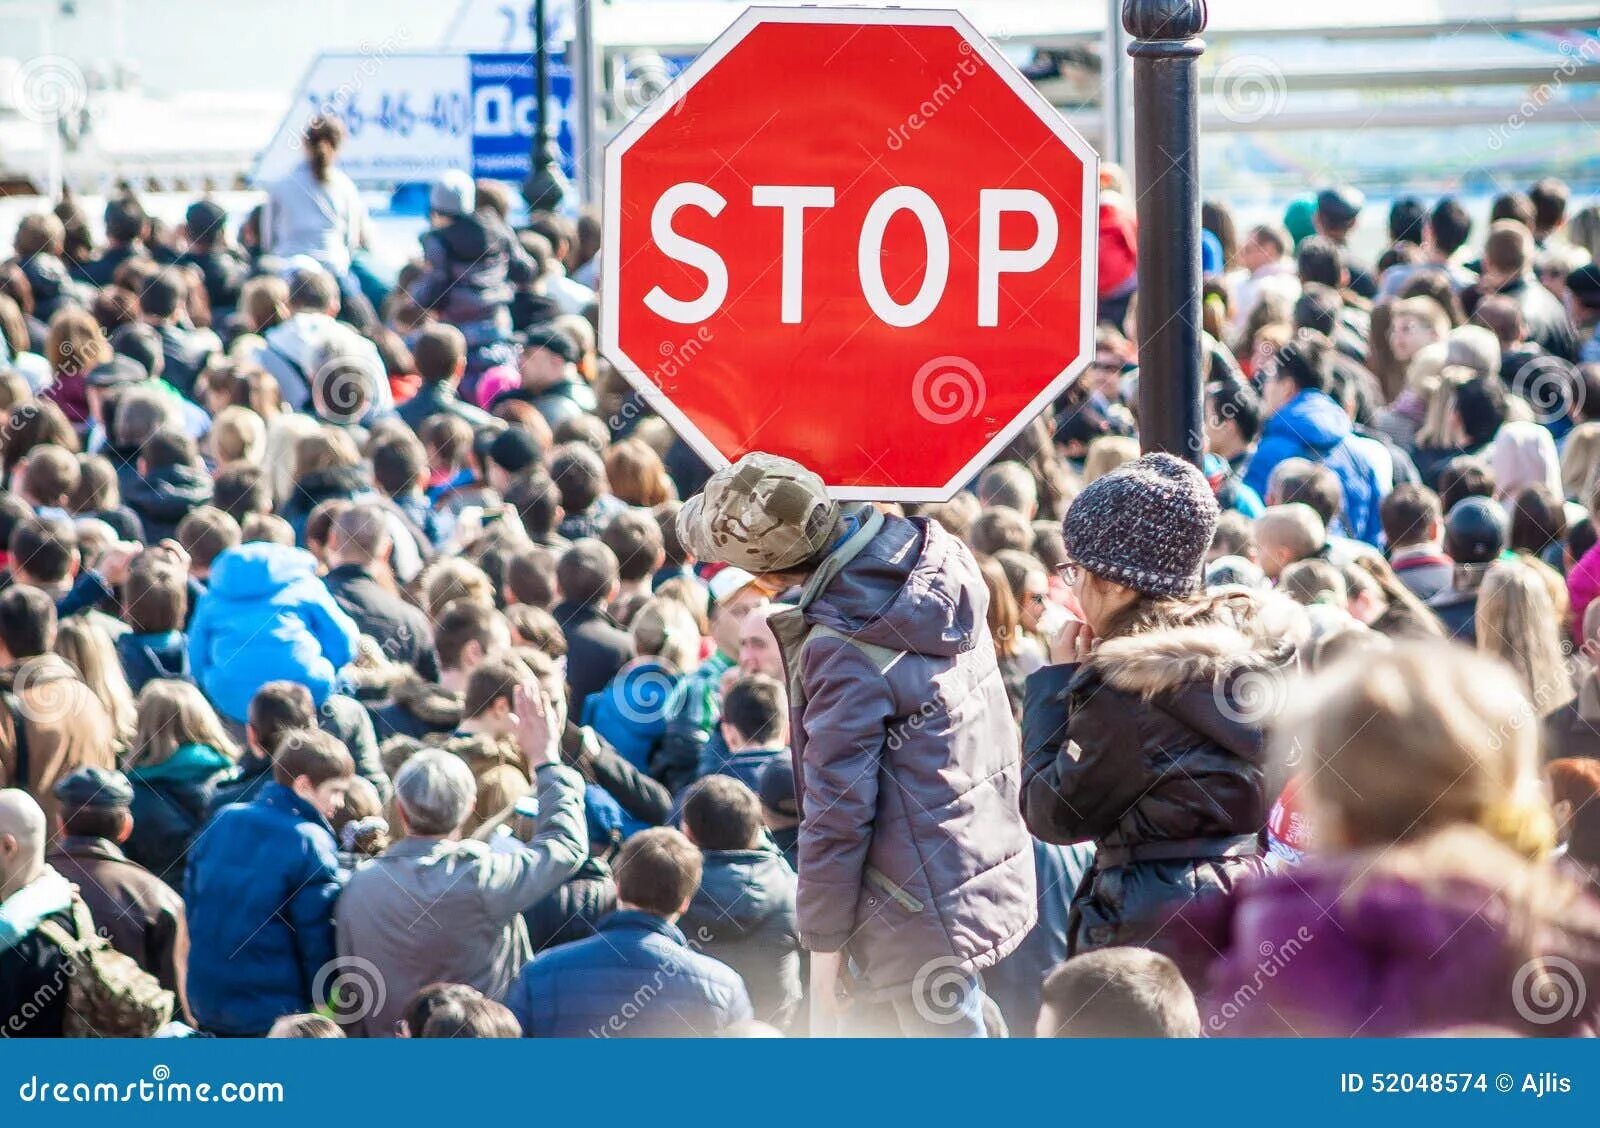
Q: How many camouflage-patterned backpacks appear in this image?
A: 1